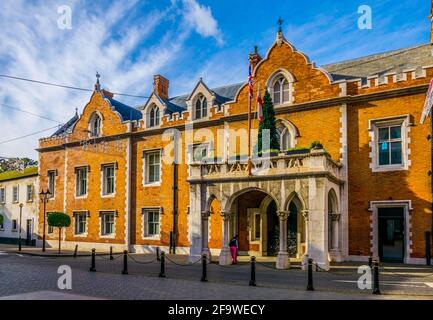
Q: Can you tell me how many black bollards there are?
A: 11